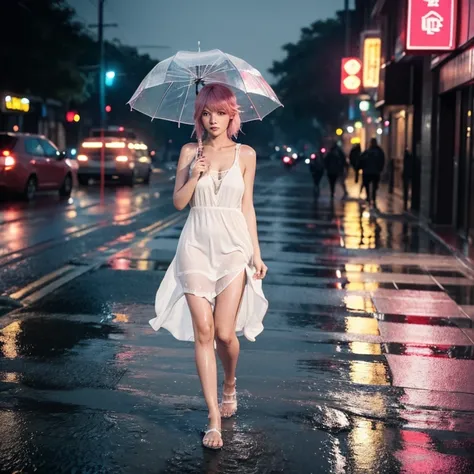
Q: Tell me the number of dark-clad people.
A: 4